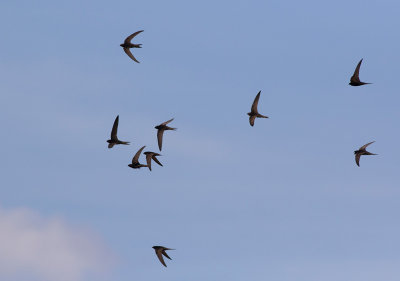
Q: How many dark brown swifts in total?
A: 9